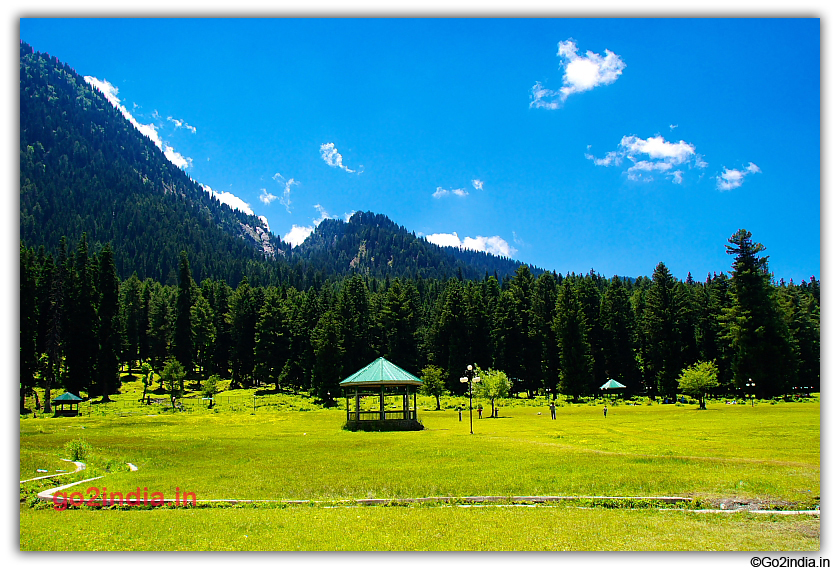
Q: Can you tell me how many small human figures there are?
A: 5